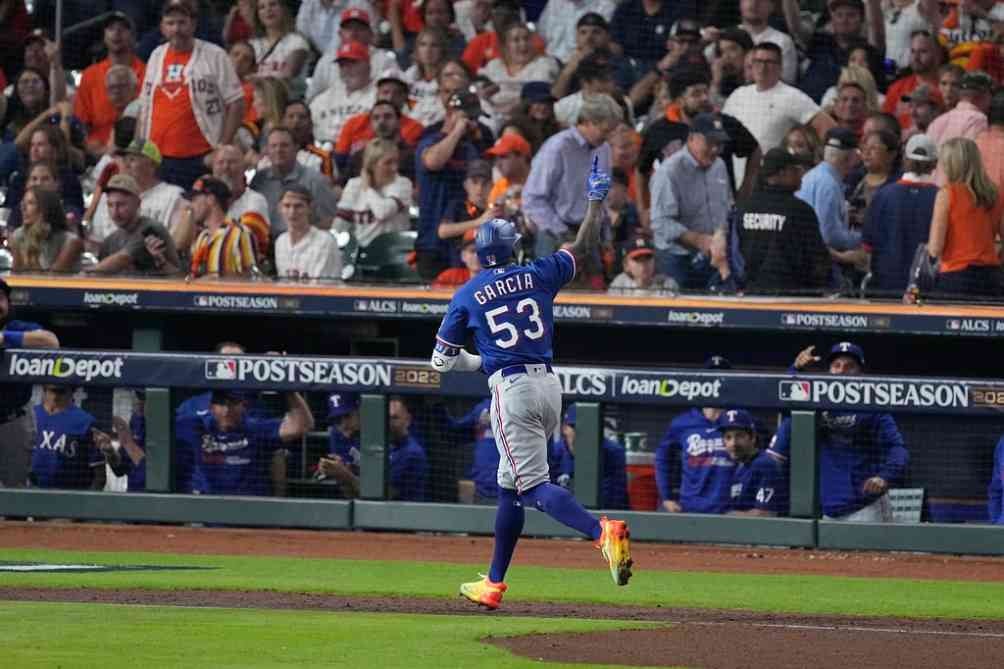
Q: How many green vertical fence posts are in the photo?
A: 4